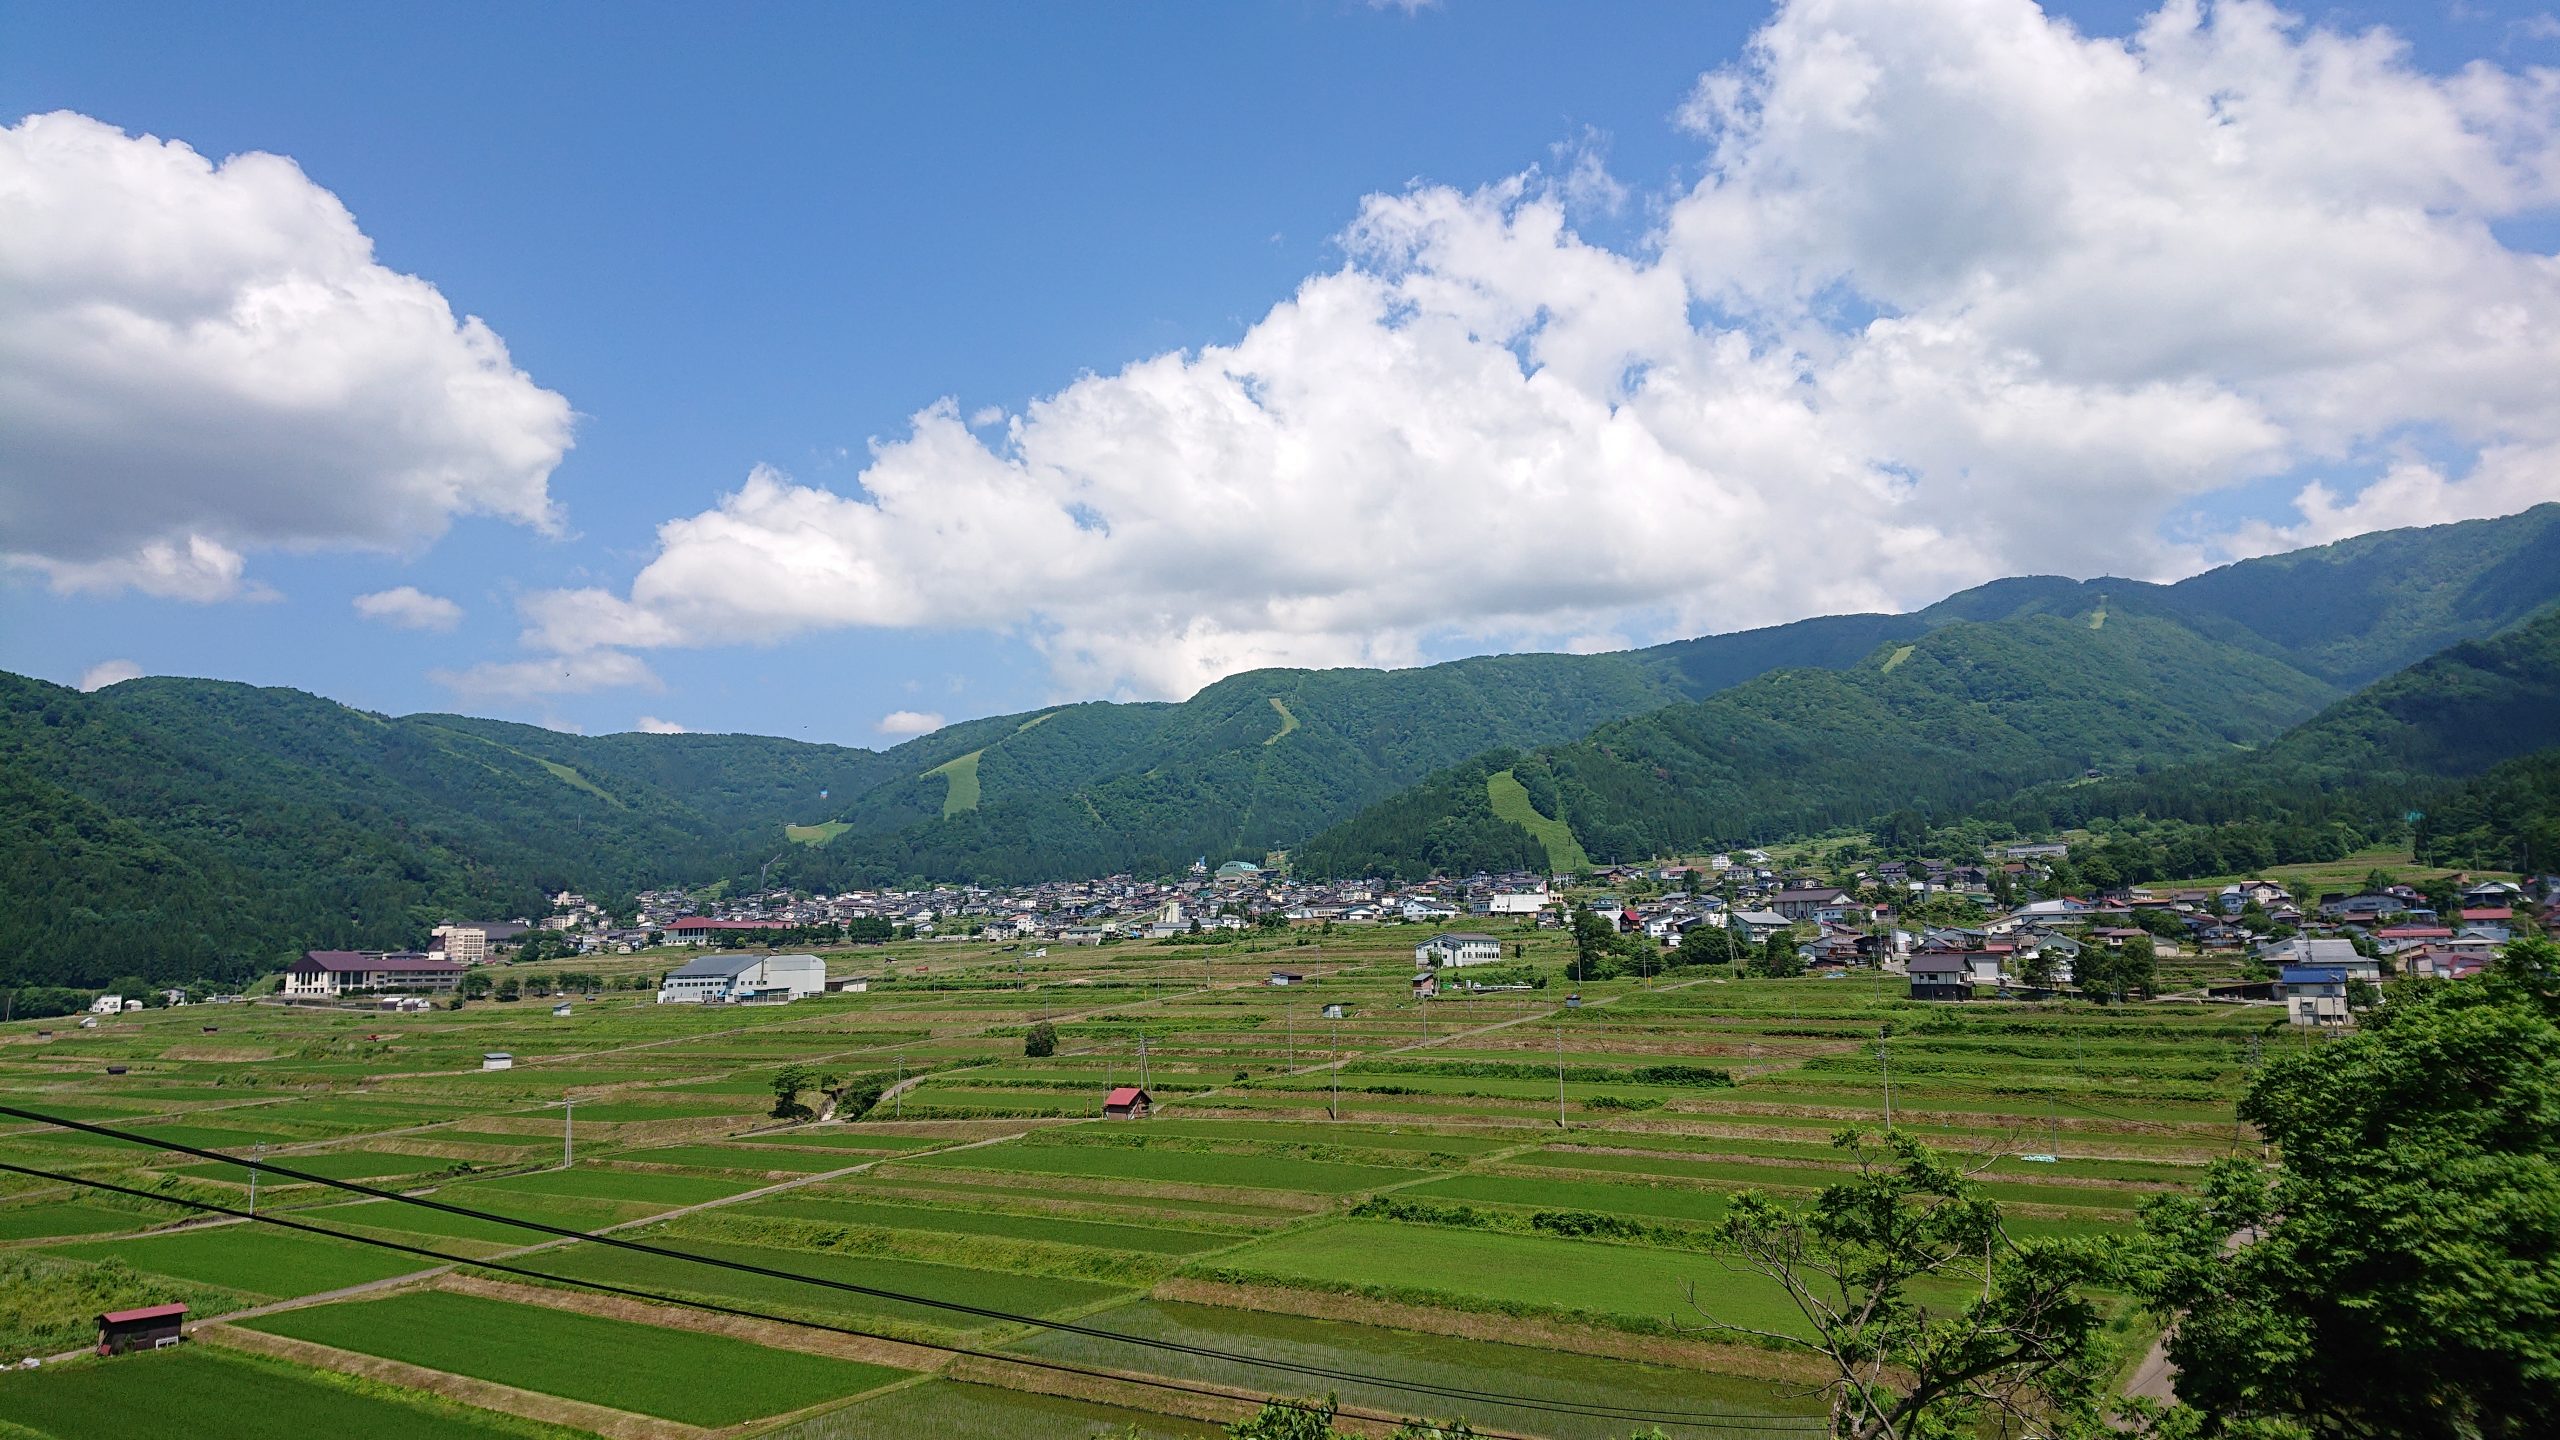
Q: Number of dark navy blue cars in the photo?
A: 0